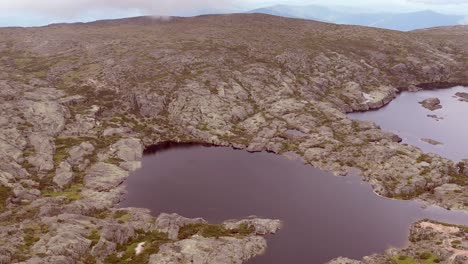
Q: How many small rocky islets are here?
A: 4